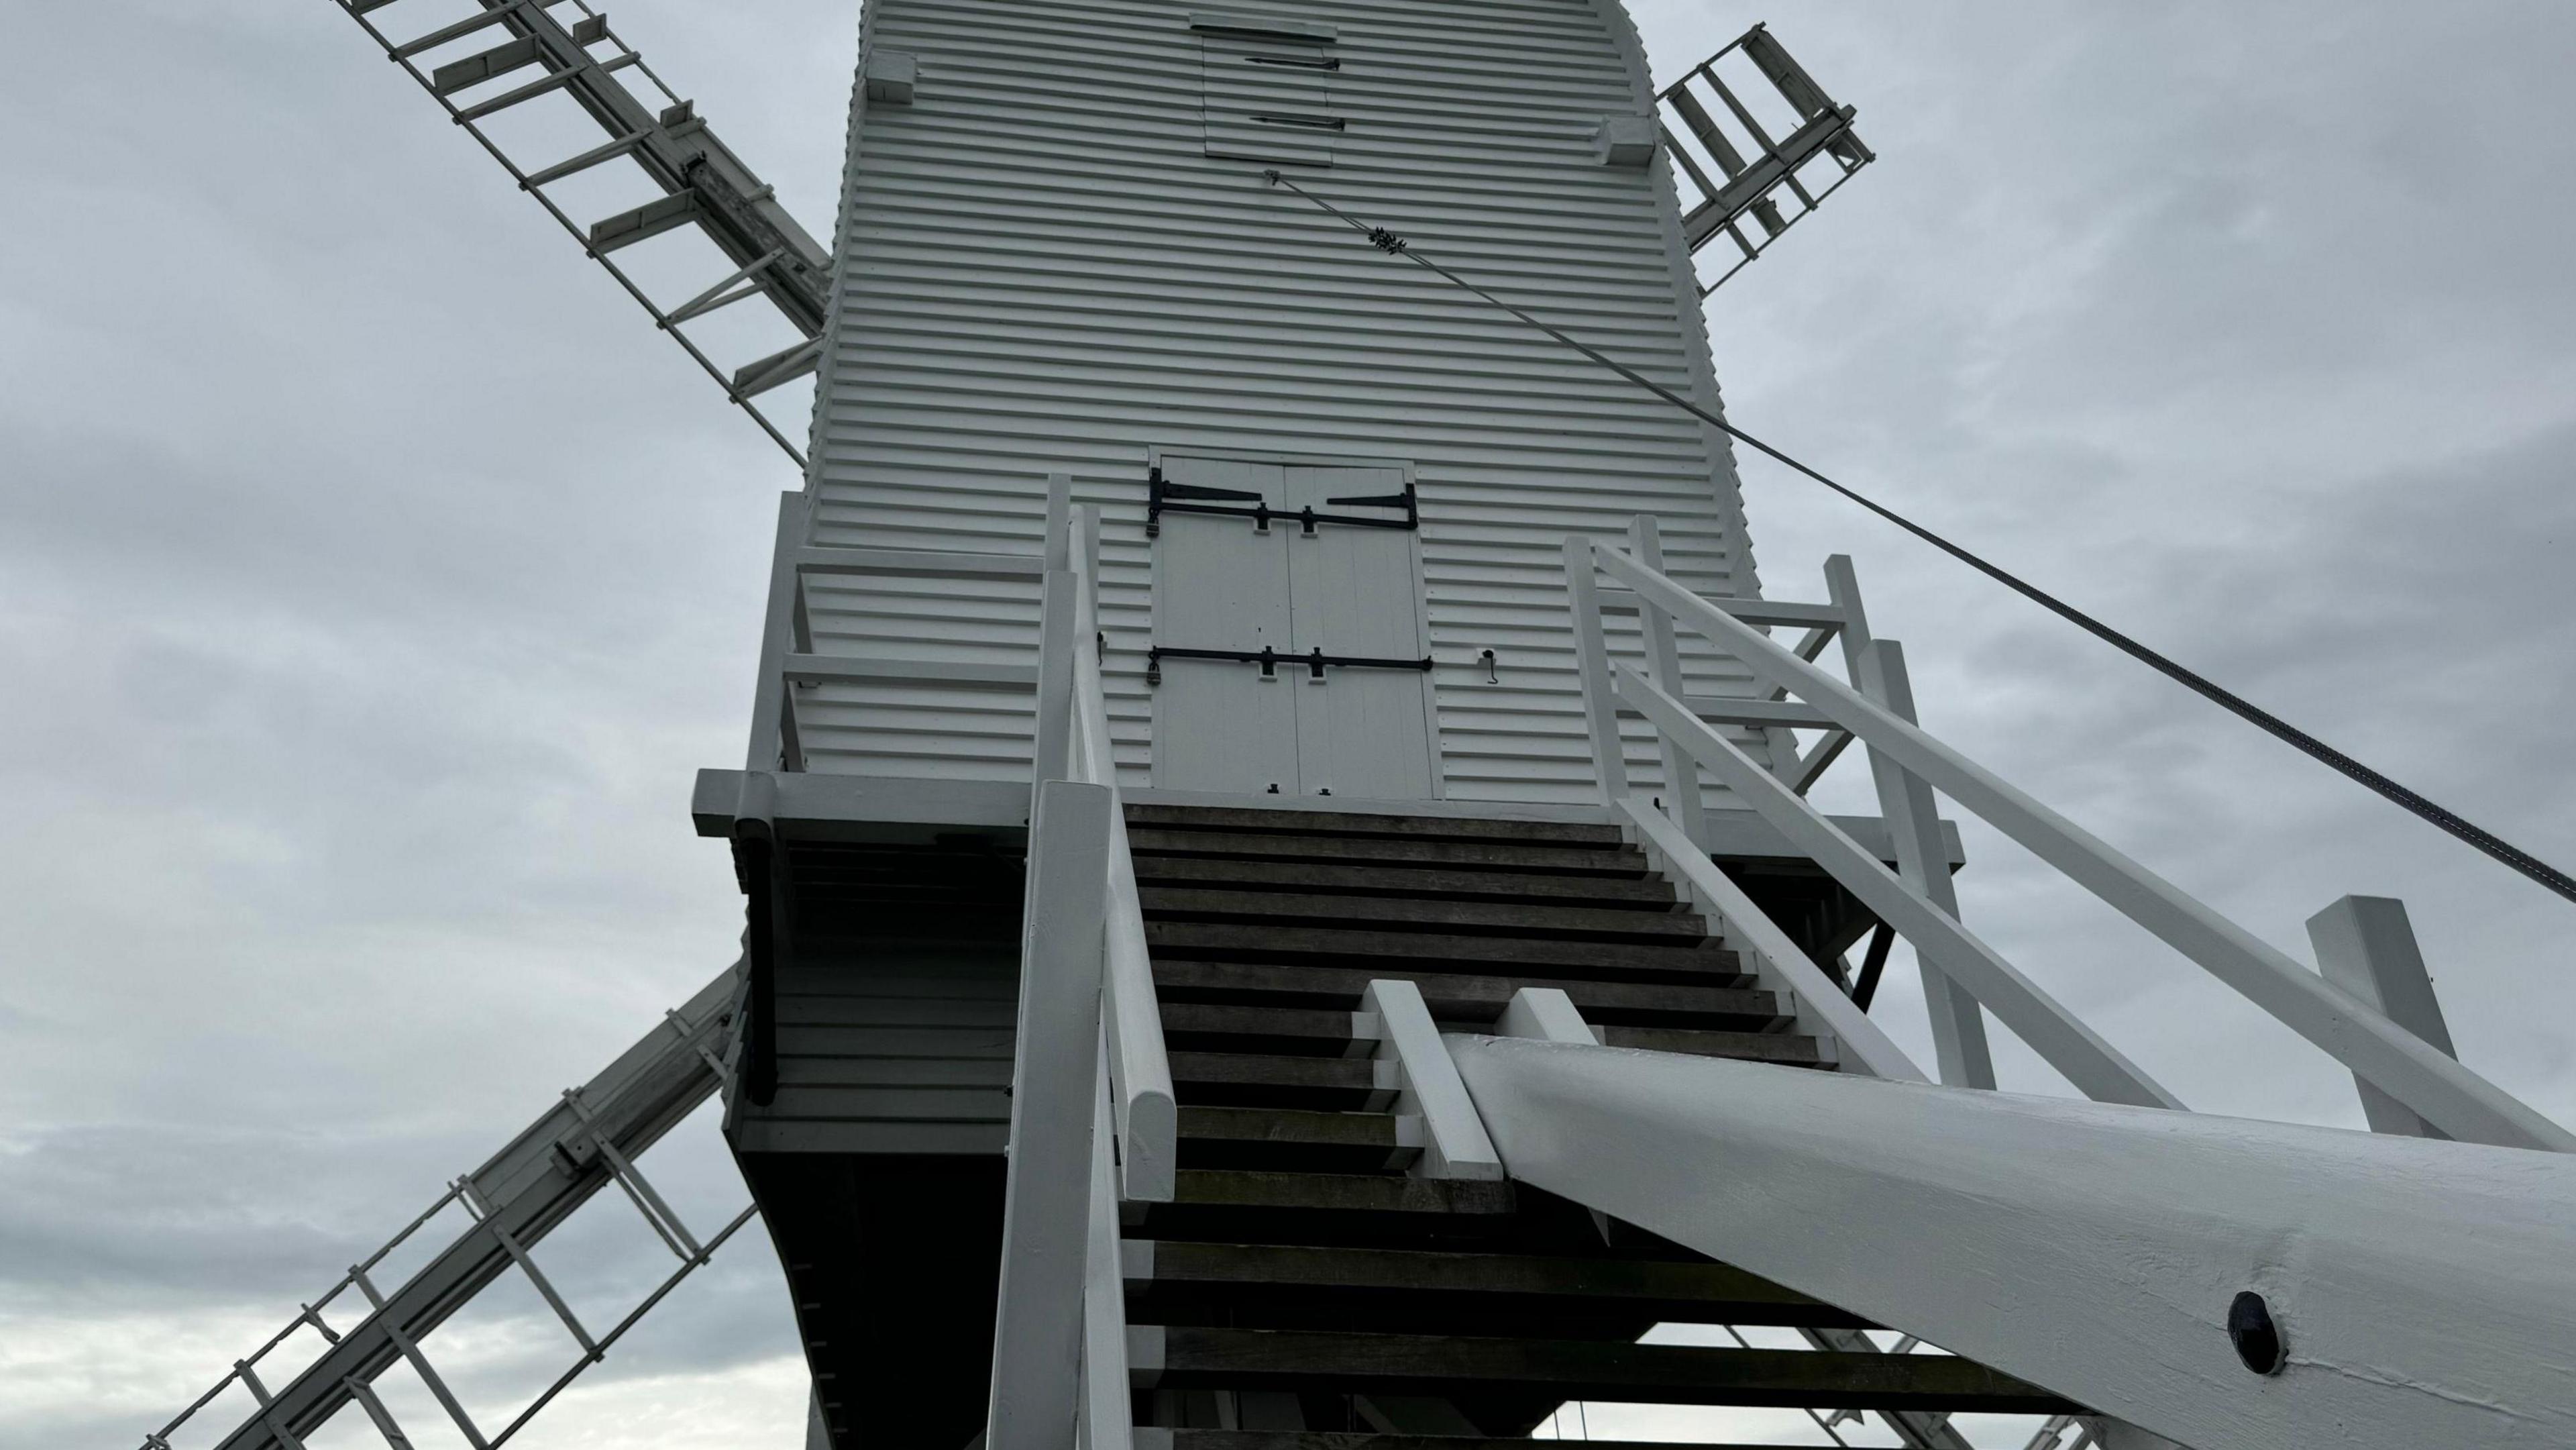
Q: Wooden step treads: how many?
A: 13